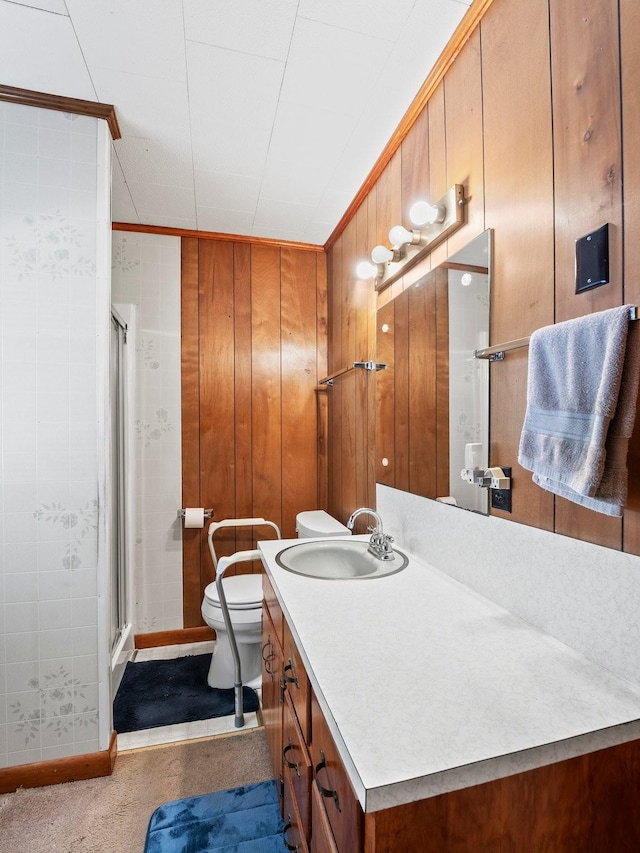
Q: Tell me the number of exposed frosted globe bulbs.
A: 4